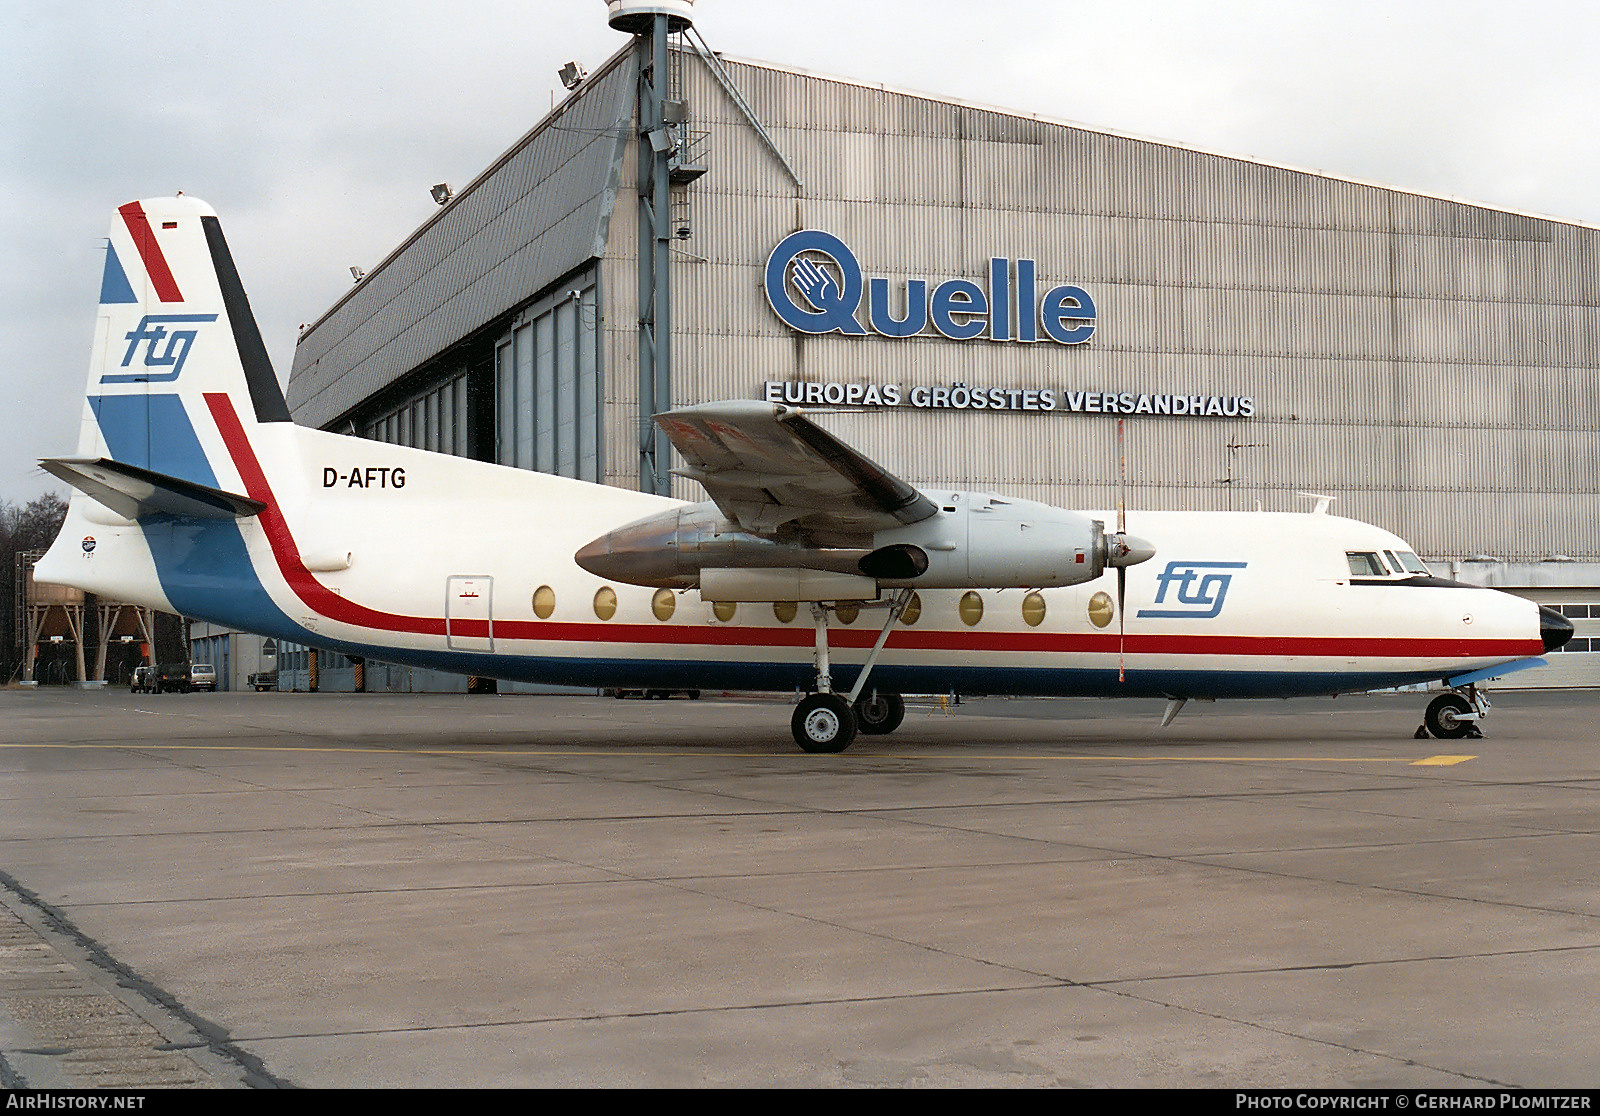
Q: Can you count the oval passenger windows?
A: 10